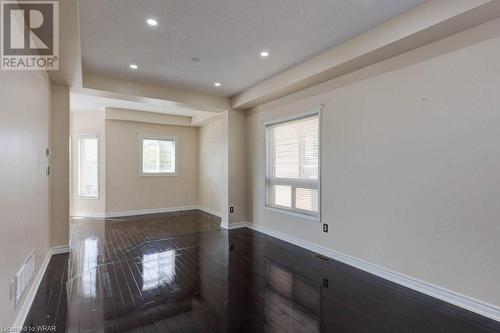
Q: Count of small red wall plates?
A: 0